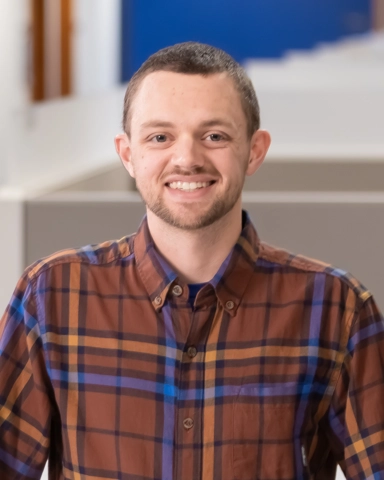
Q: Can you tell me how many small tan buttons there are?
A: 5